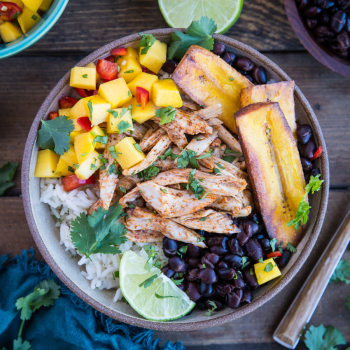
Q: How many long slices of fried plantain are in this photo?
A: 3